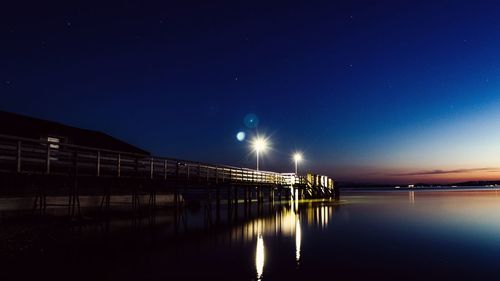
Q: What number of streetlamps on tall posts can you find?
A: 2